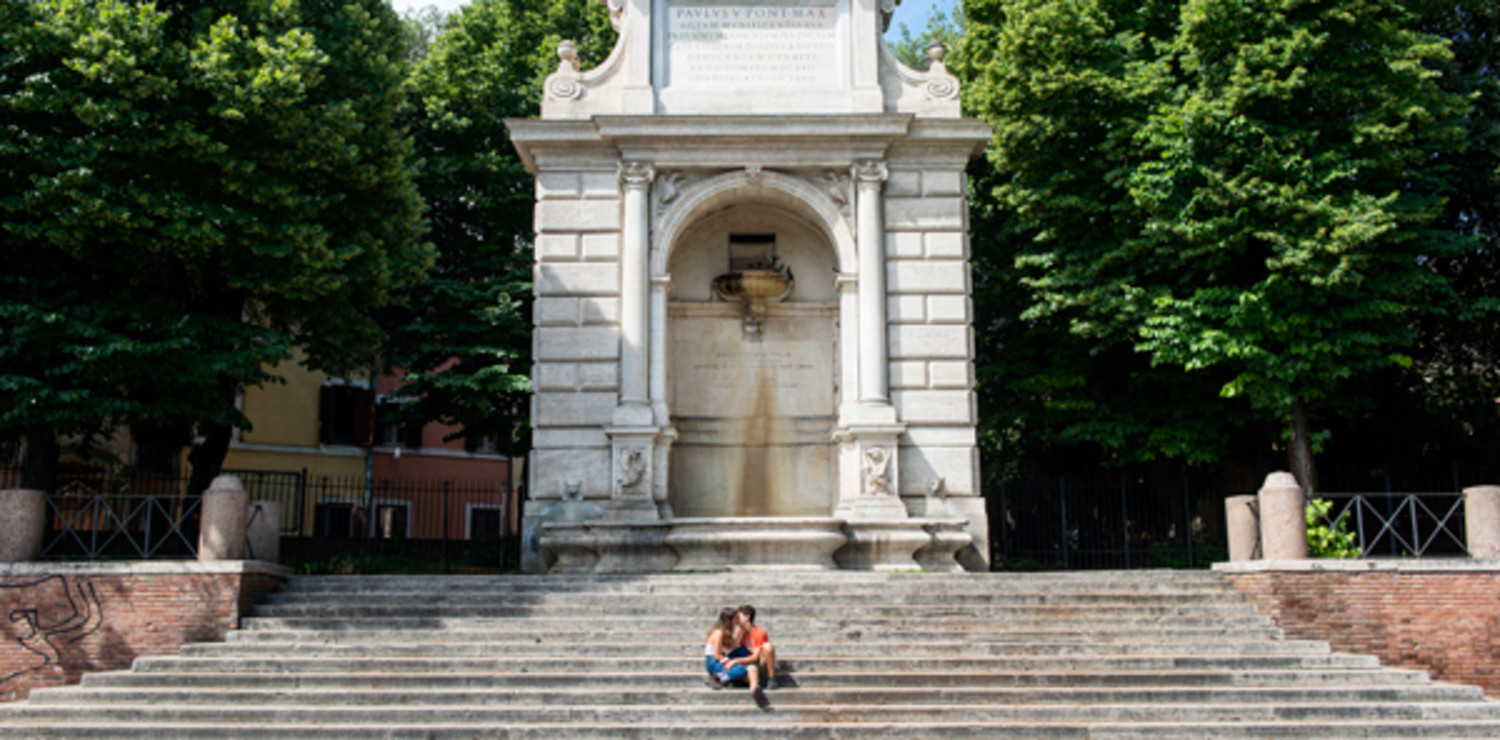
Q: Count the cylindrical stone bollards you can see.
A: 6